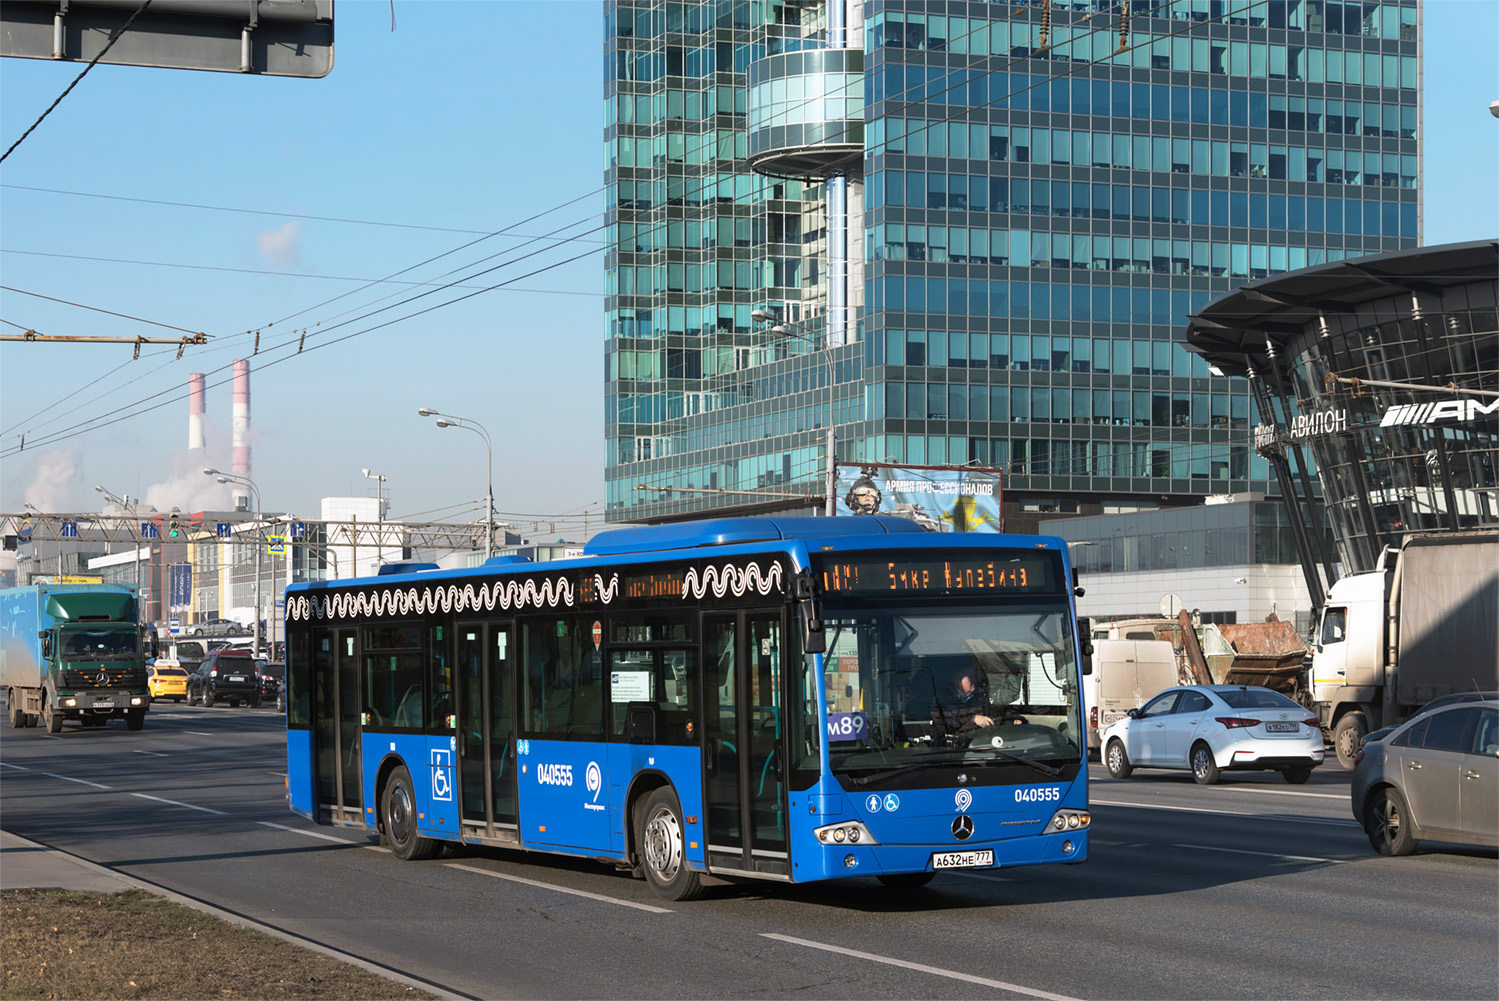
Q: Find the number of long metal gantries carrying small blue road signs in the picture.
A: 1